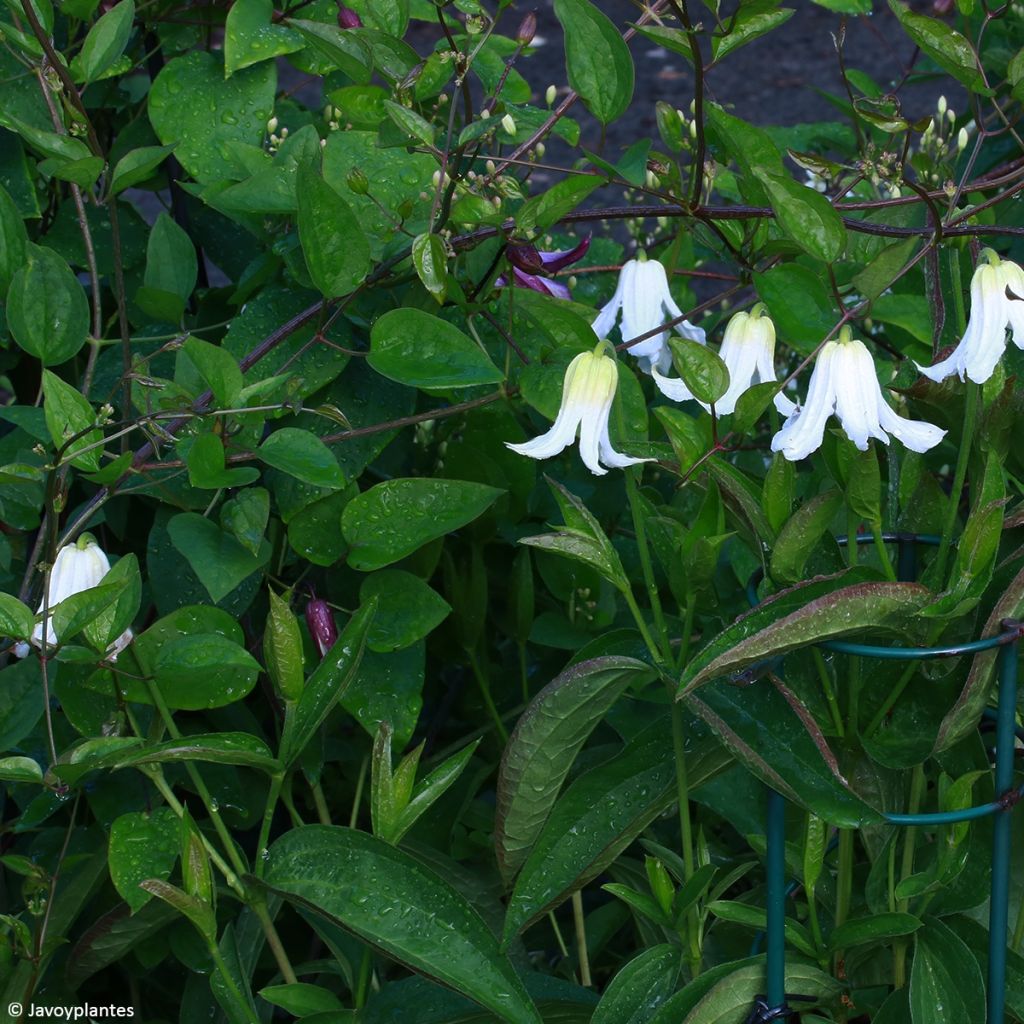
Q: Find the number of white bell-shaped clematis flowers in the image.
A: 6